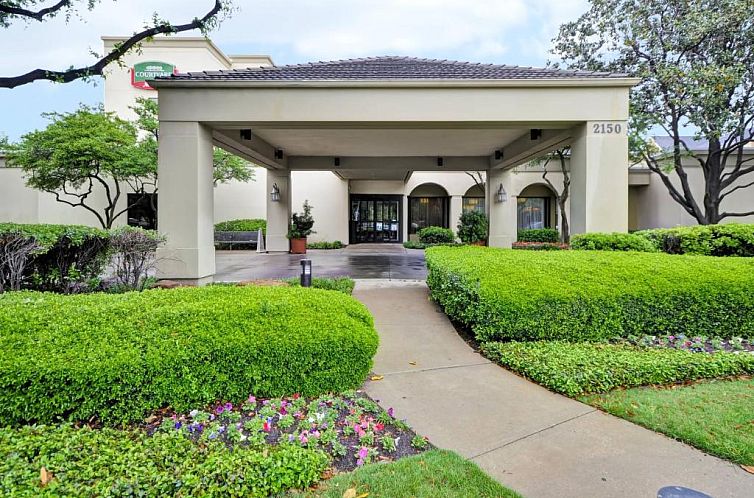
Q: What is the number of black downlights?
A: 6